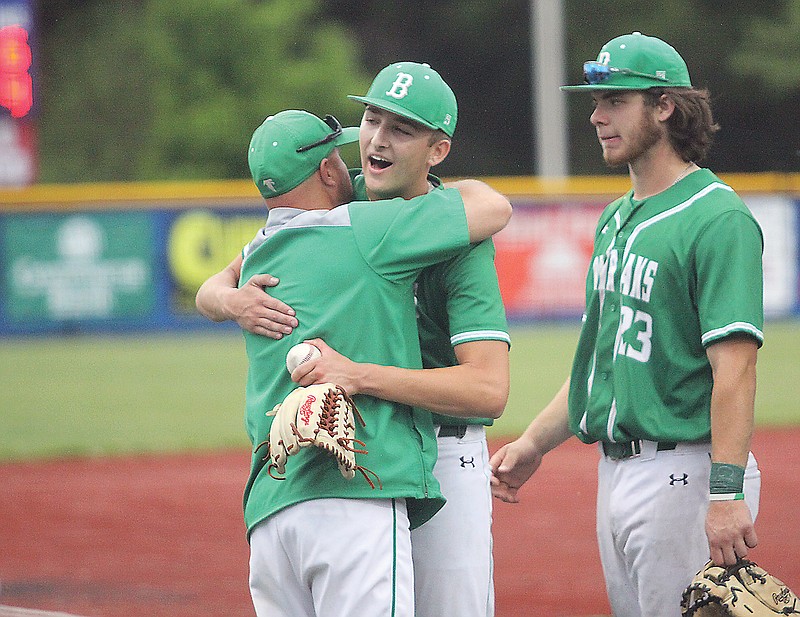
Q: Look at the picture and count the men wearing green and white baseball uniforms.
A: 3